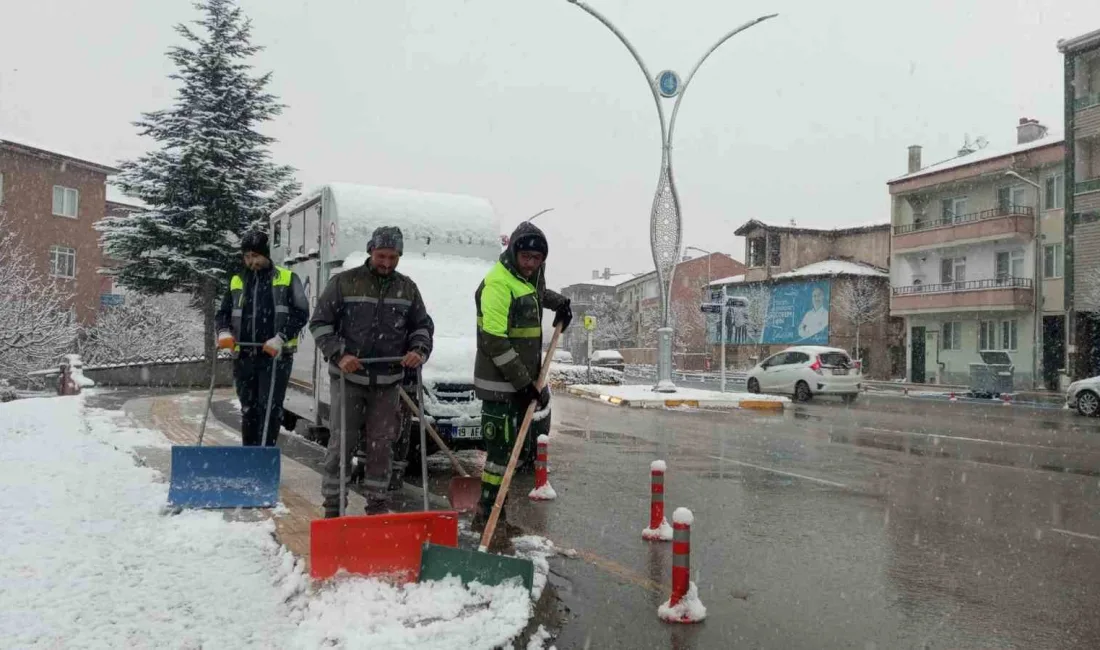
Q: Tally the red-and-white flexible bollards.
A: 3